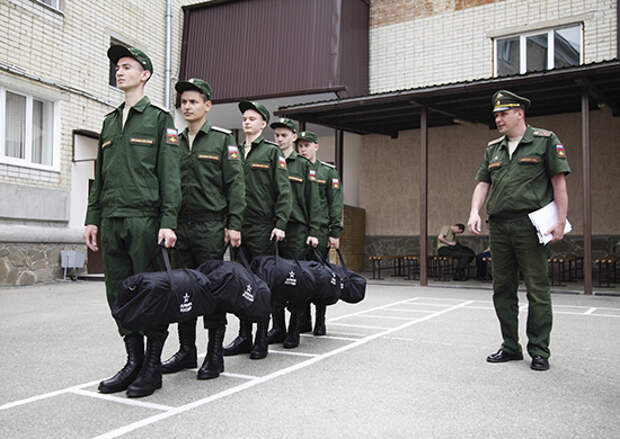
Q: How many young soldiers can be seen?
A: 5